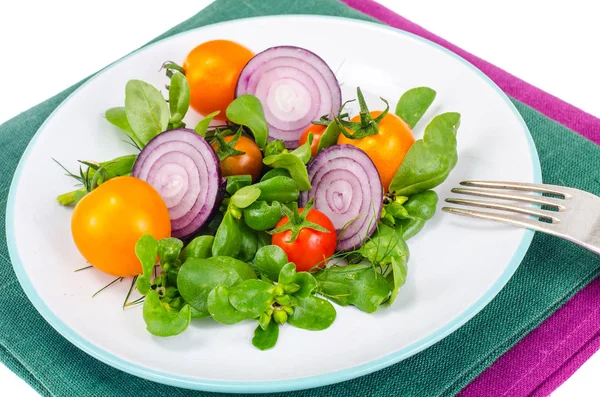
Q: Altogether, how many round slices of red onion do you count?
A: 3